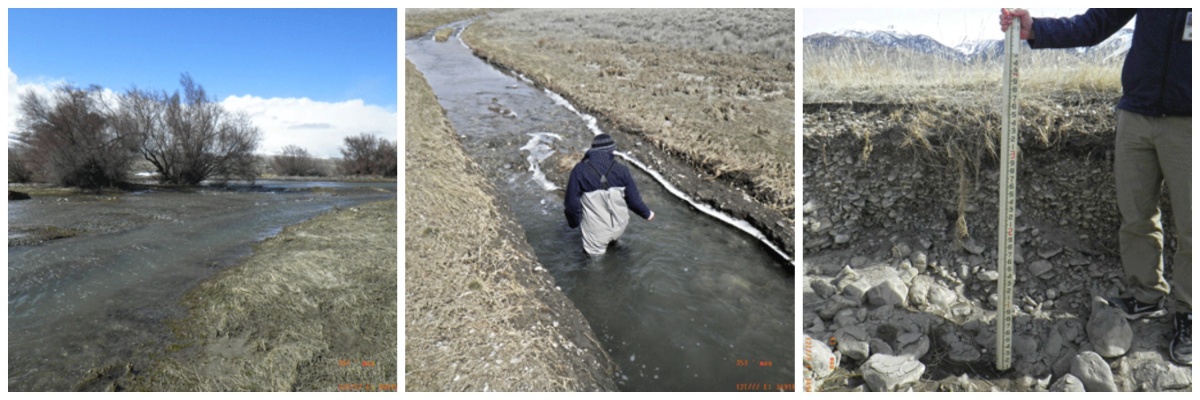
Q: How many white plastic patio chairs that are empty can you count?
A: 0